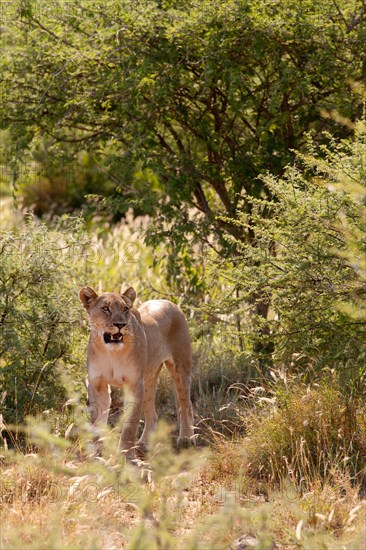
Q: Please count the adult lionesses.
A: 1